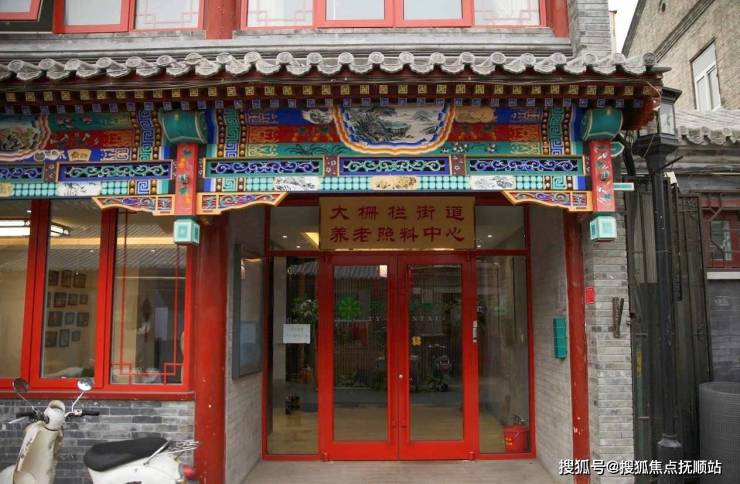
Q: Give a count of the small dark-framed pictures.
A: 13